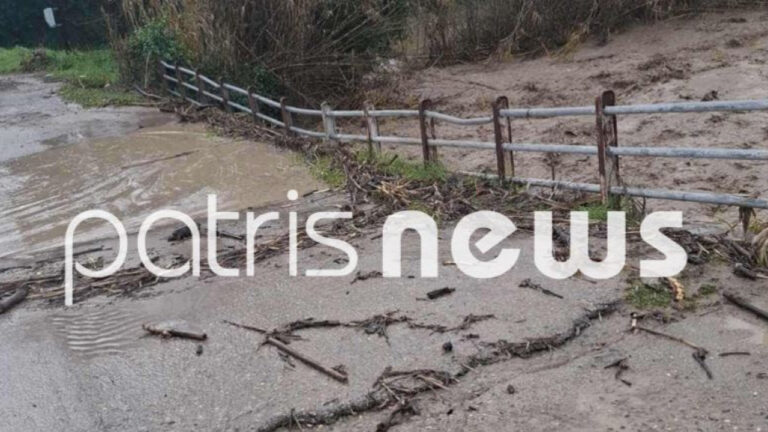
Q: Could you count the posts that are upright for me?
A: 11